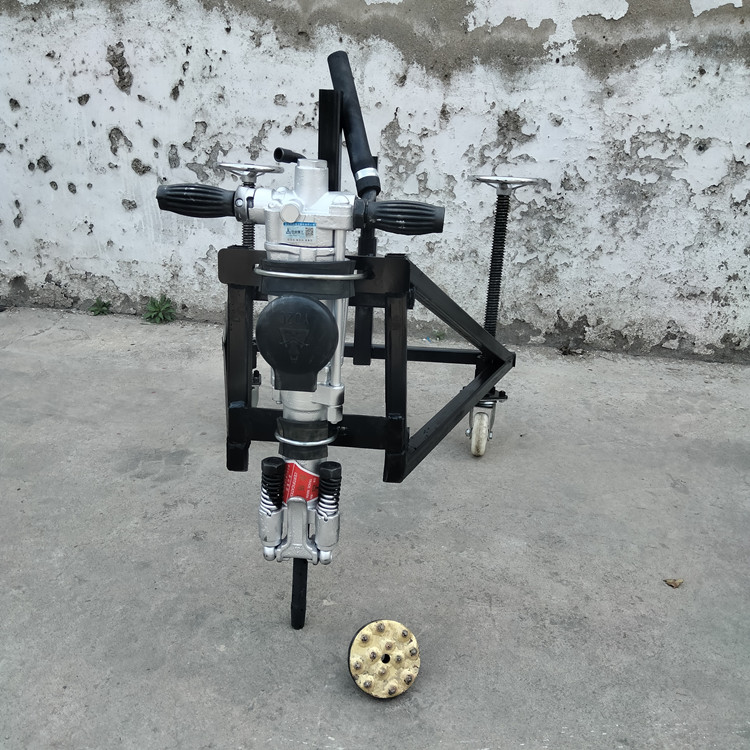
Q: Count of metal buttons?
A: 12